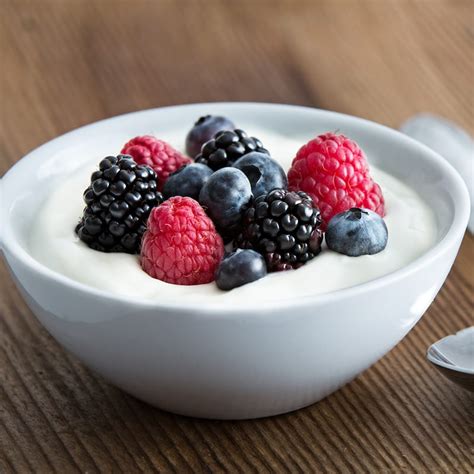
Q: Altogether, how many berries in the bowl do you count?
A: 12